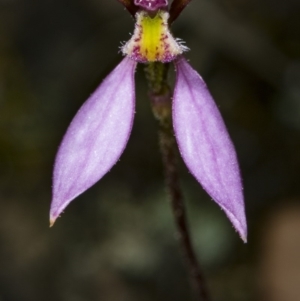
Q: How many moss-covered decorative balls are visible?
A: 0